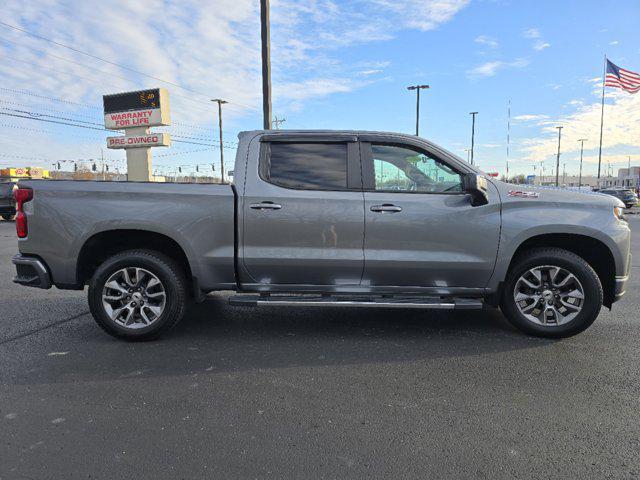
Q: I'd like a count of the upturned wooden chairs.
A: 0